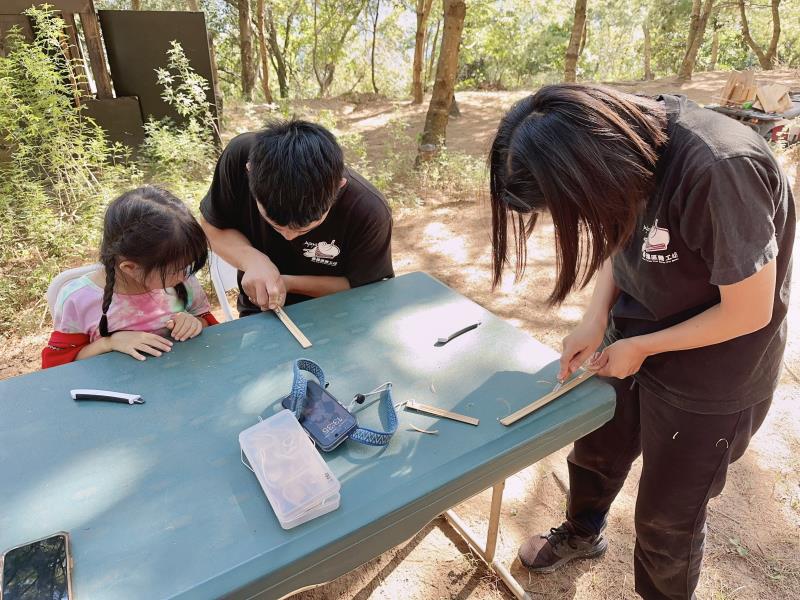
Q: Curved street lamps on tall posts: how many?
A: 0